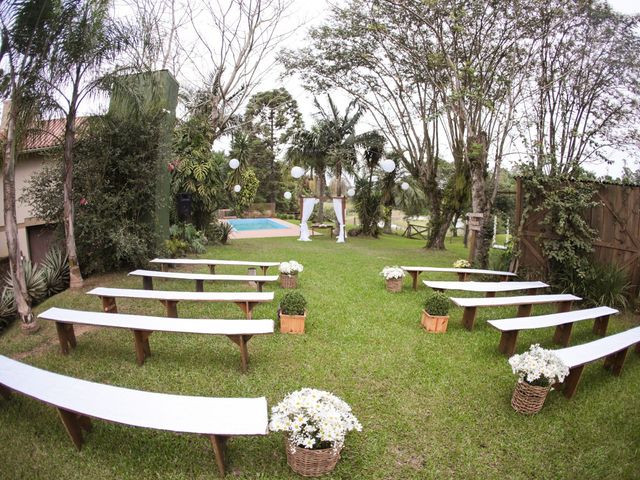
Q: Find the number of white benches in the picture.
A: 10